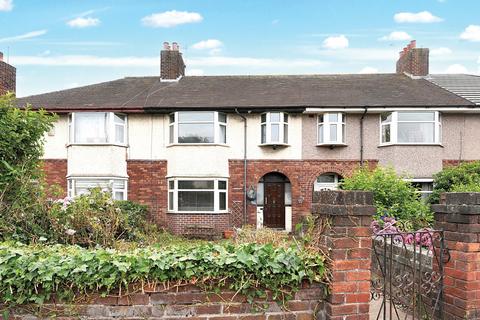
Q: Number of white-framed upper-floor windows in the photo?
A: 5